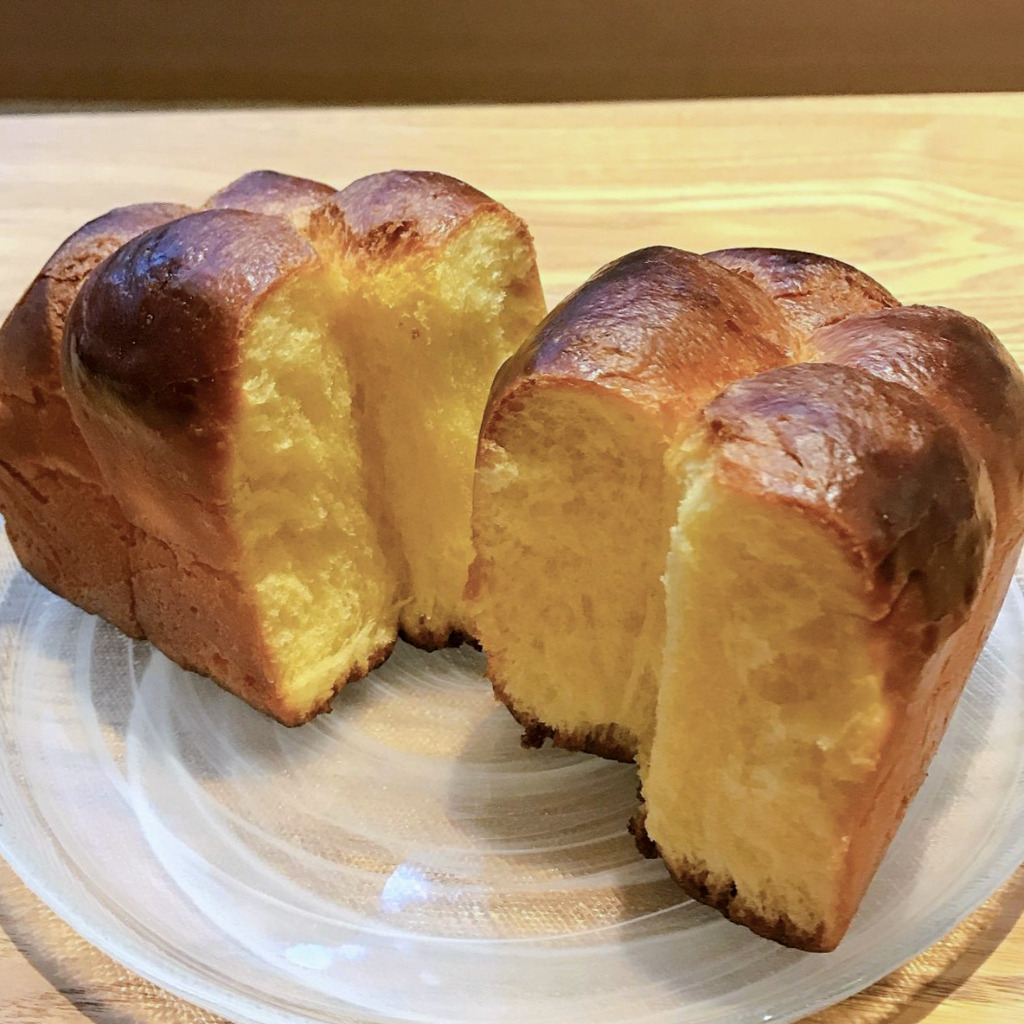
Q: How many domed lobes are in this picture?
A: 8